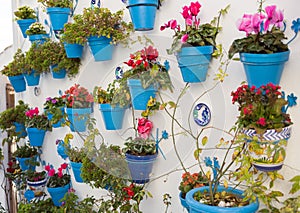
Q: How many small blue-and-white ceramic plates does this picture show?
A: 2